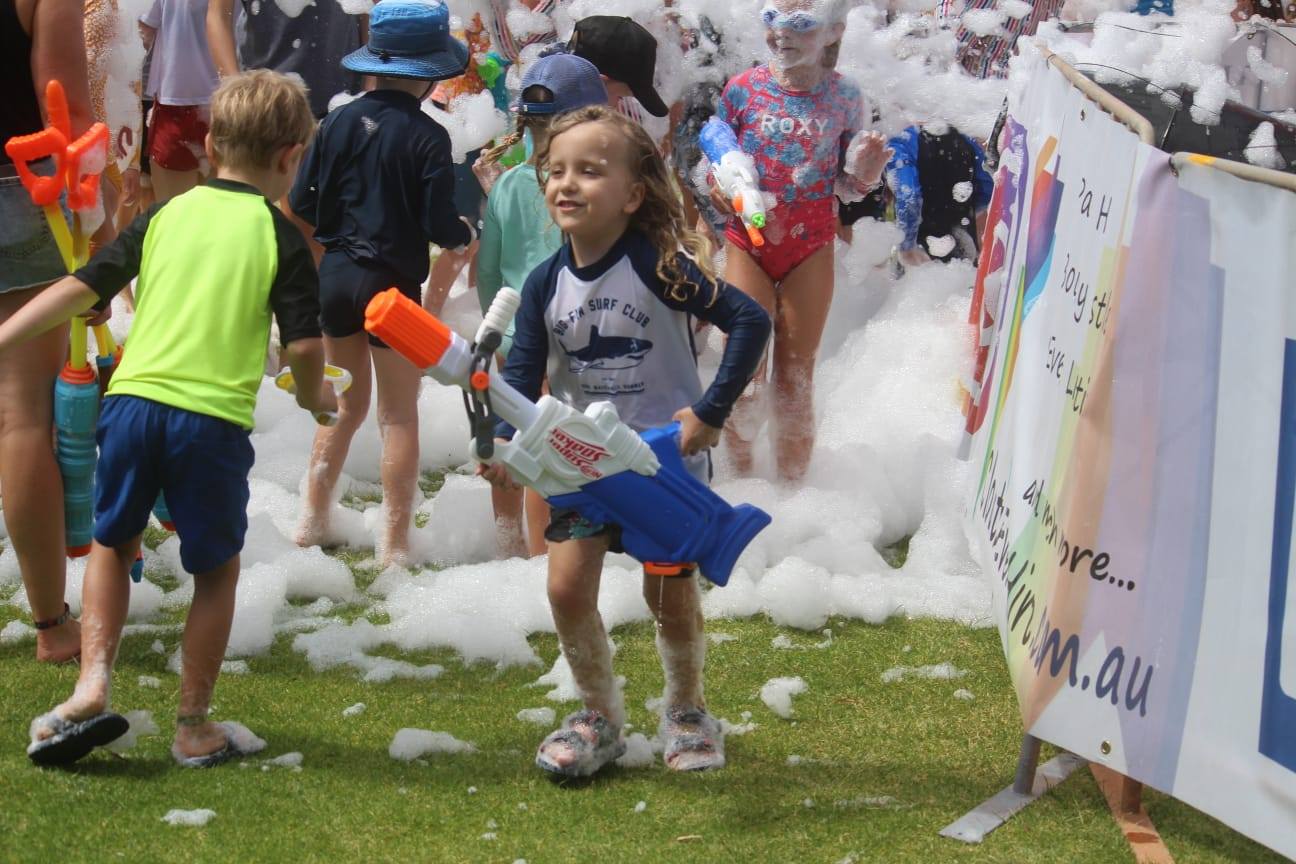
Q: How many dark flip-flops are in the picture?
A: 2